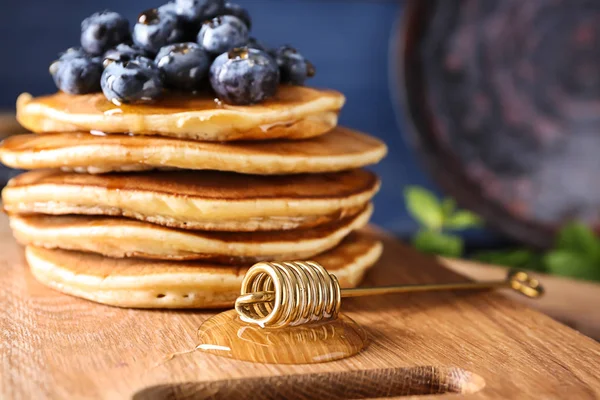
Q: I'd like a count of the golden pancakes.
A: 5